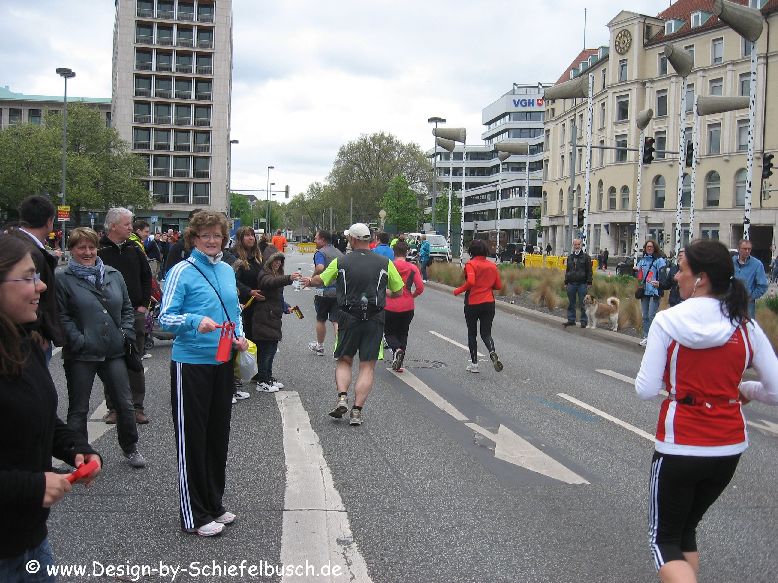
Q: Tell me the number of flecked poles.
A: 9